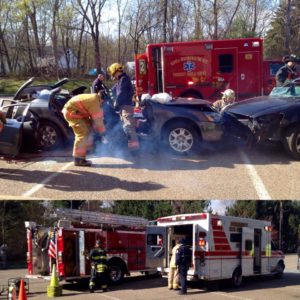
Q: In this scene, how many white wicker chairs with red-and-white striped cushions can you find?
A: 0